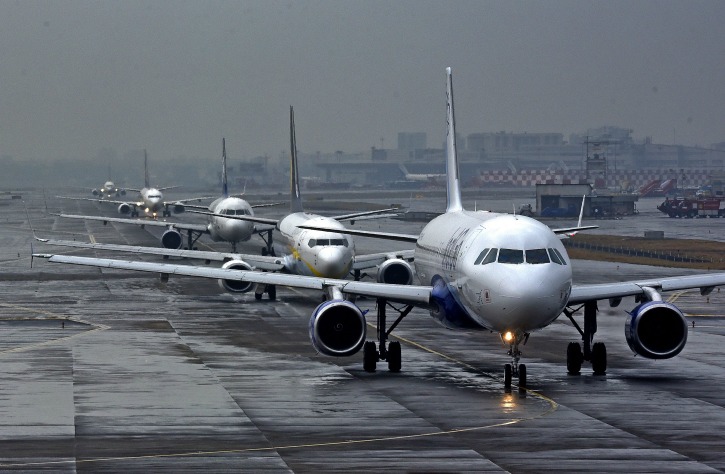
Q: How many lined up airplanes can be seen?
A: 5